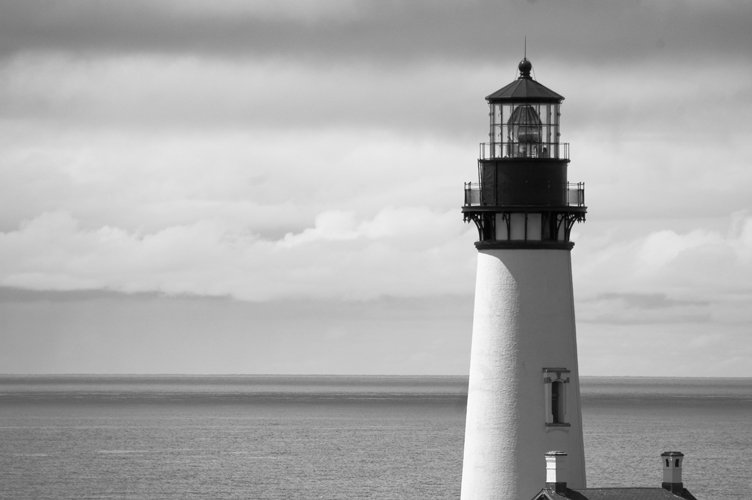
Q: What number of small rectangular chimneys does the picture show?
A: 2